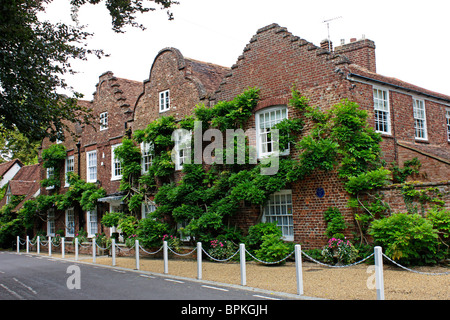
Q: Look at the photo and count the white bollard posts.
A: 14